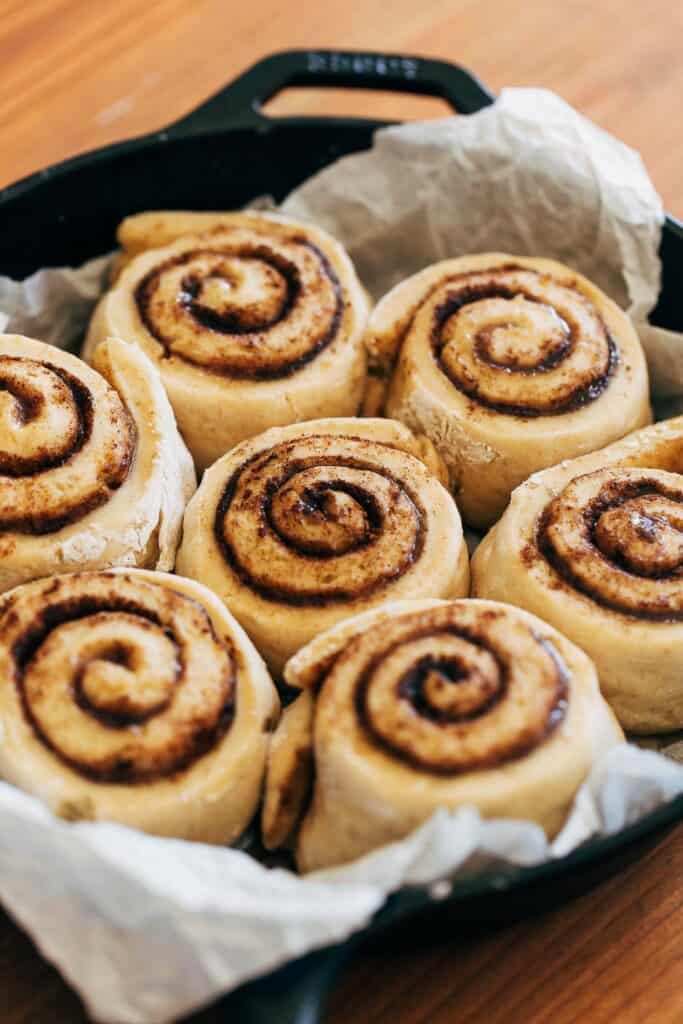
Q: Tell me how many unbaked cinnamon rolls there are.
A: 7